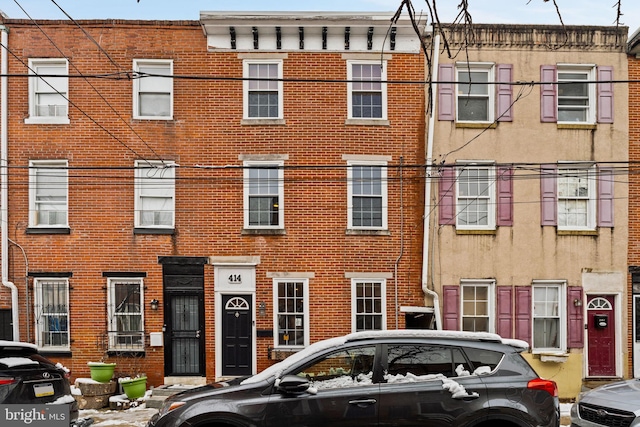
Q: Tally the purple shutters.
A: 12